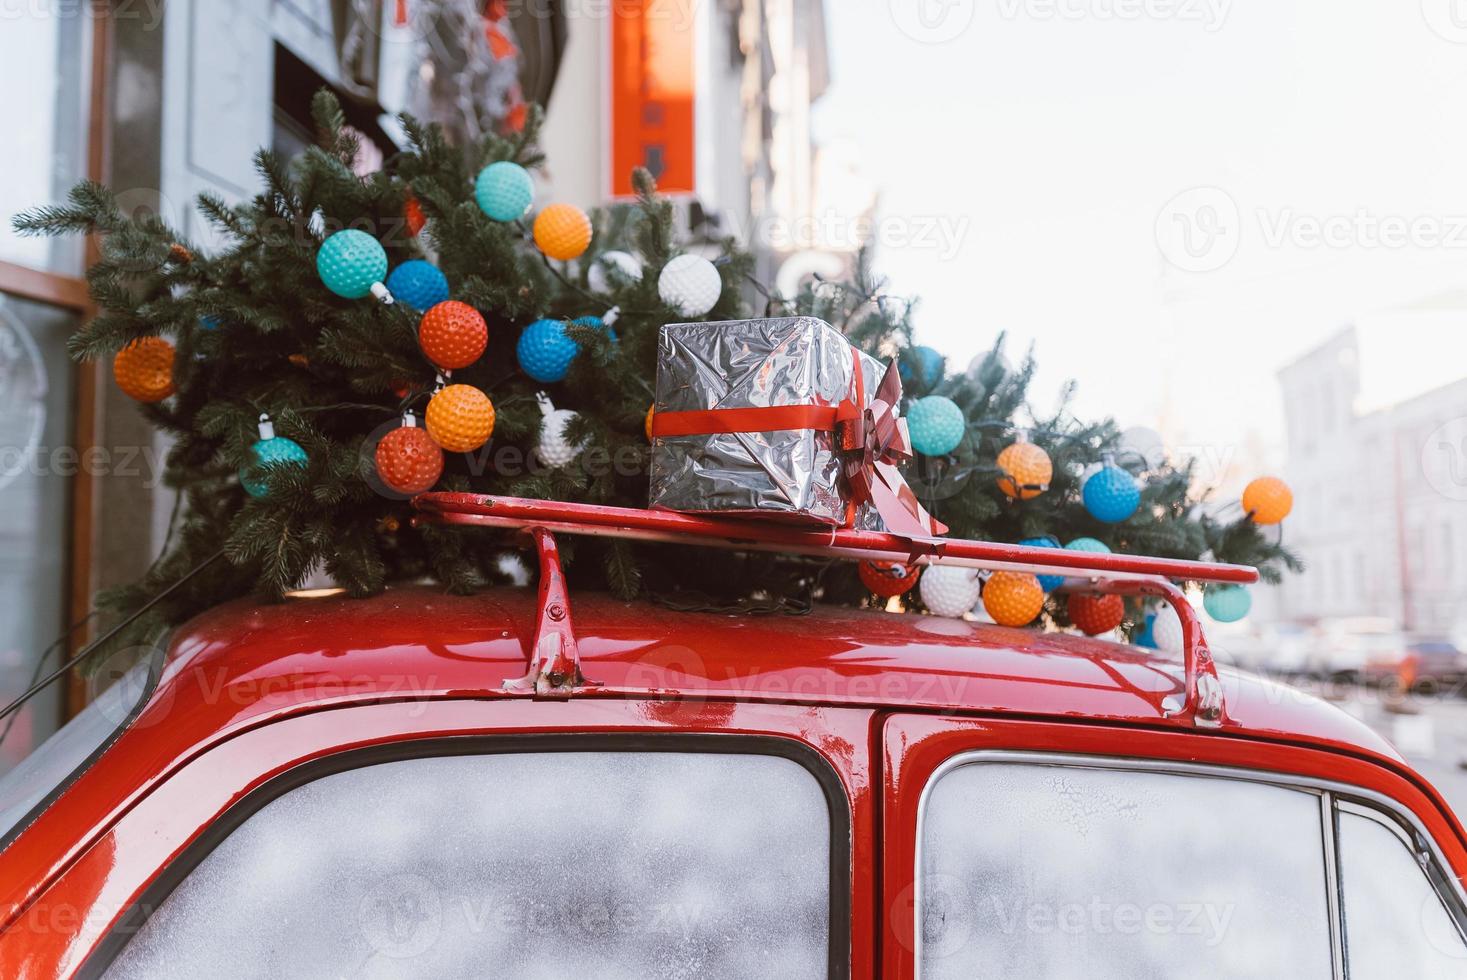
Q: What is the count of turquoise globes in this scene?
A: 6